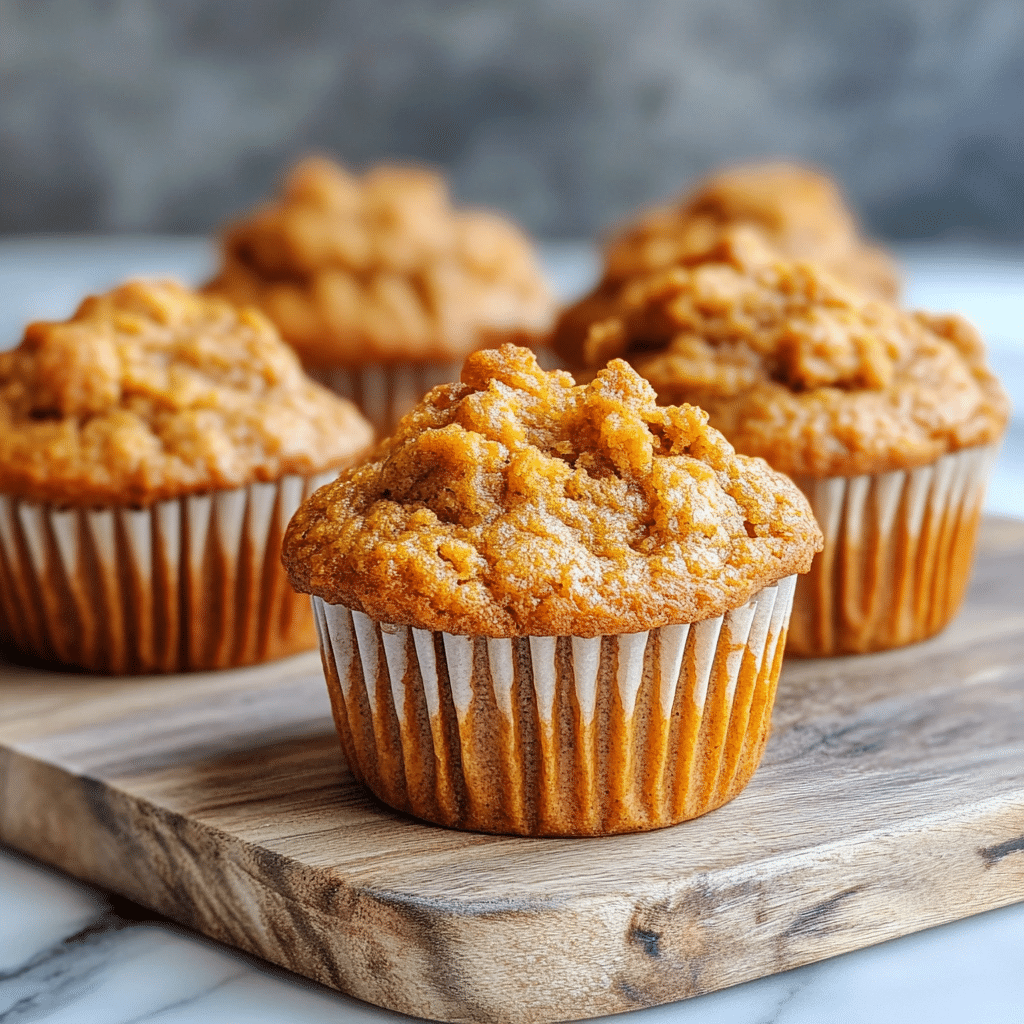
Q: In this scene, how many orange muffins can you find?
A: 5